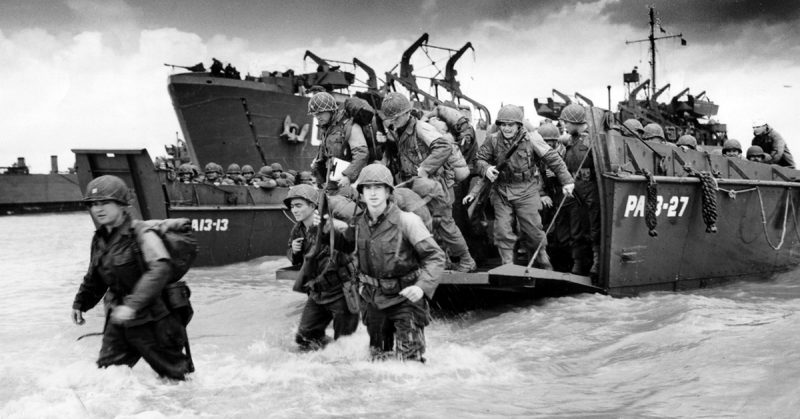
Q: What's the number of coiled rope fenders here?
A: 2